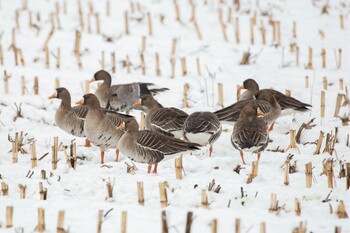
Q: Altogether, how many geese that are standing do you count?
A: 9